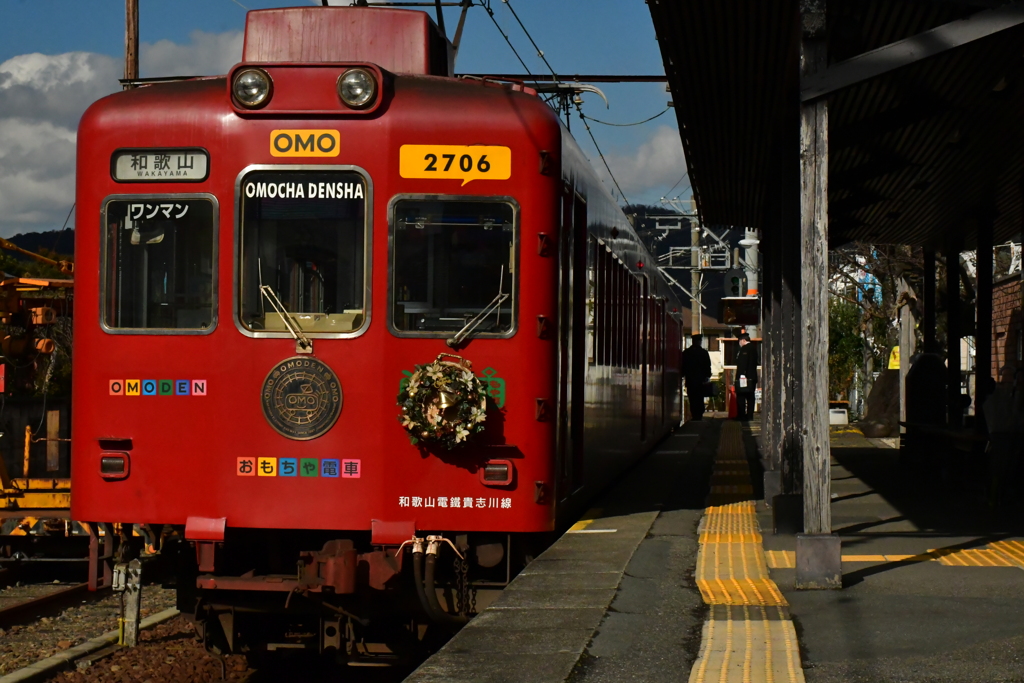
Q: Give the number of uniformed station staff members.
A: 2